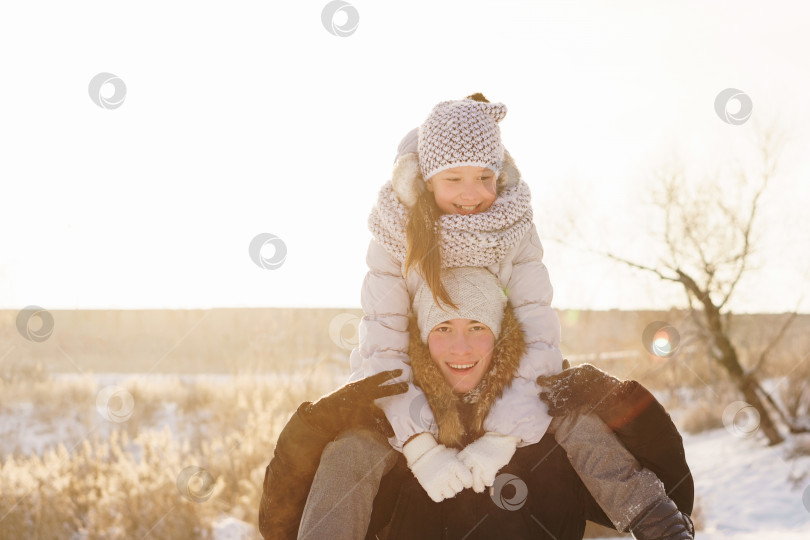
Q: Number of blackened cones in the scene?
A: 0